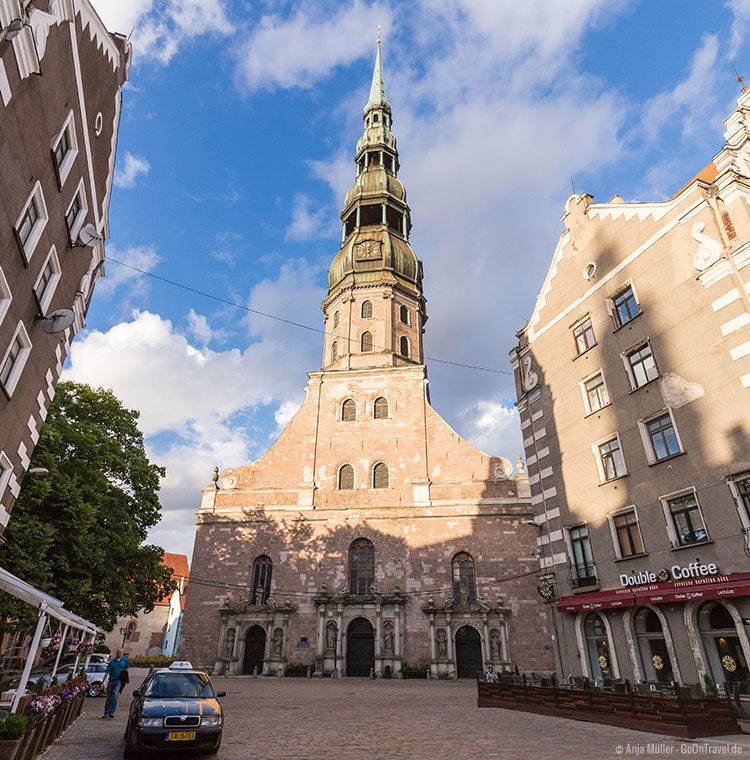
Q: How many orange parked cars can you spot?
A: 0